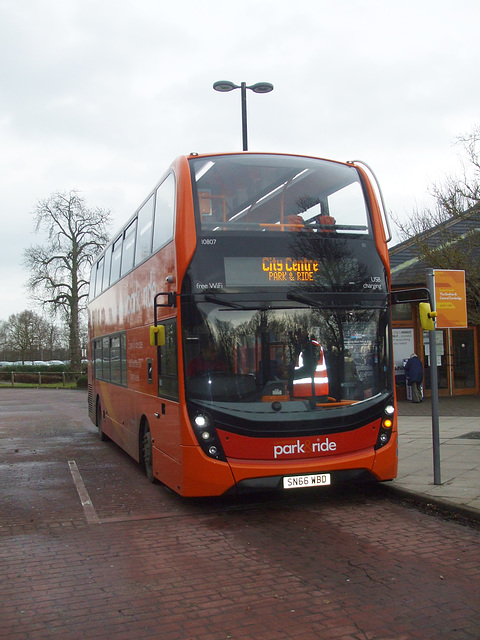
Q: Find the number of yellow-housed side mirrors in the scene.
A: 2